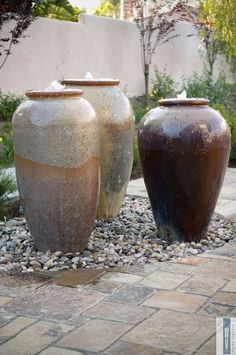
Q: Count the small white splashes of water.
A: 3